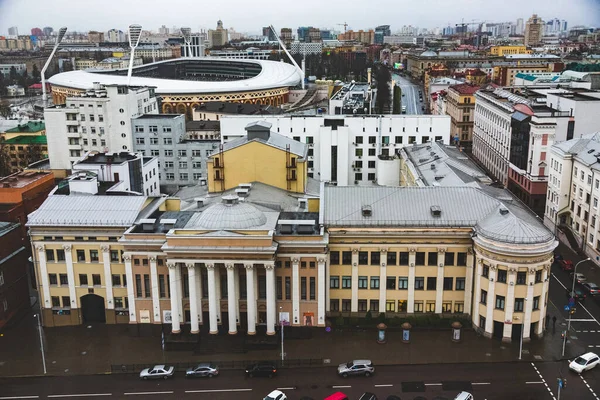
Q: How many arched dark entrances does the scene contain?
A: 1